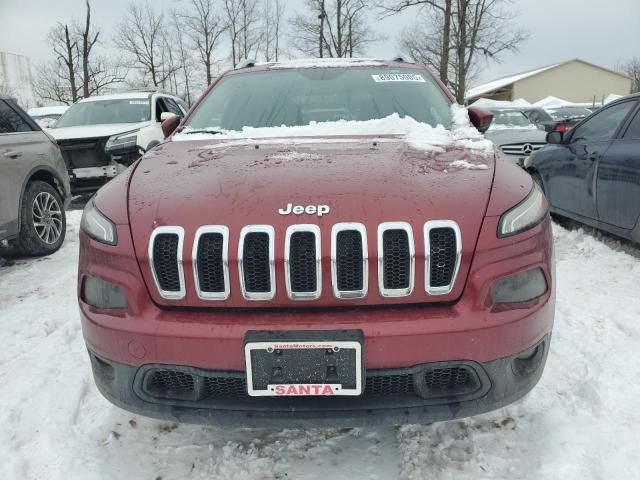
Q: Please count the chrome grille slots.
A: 7